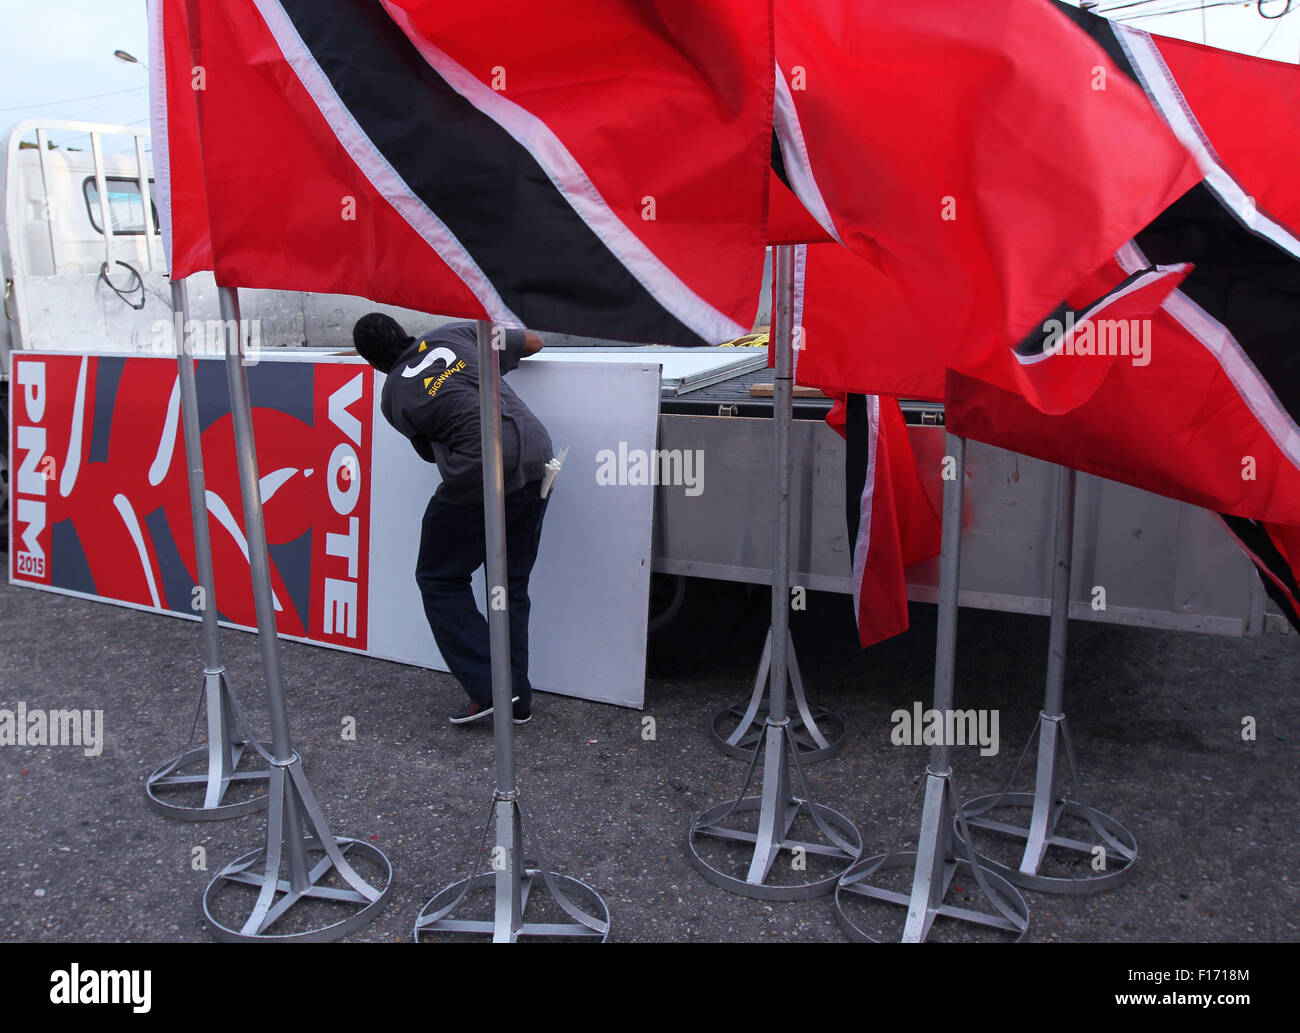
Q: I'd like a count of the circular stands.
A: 7